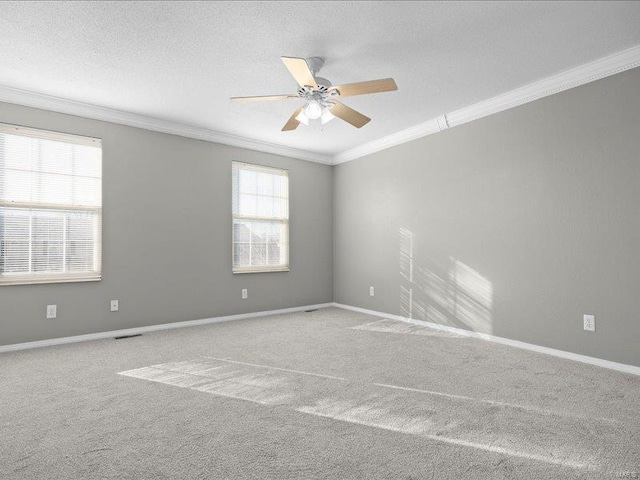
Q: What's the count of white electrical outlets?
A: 5